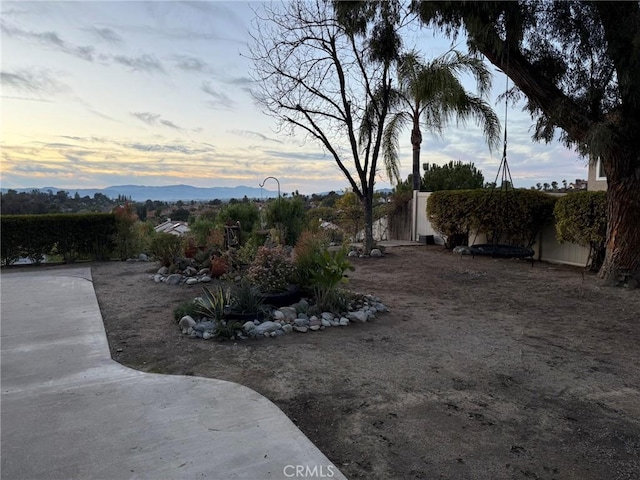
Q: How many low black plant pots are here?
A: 2